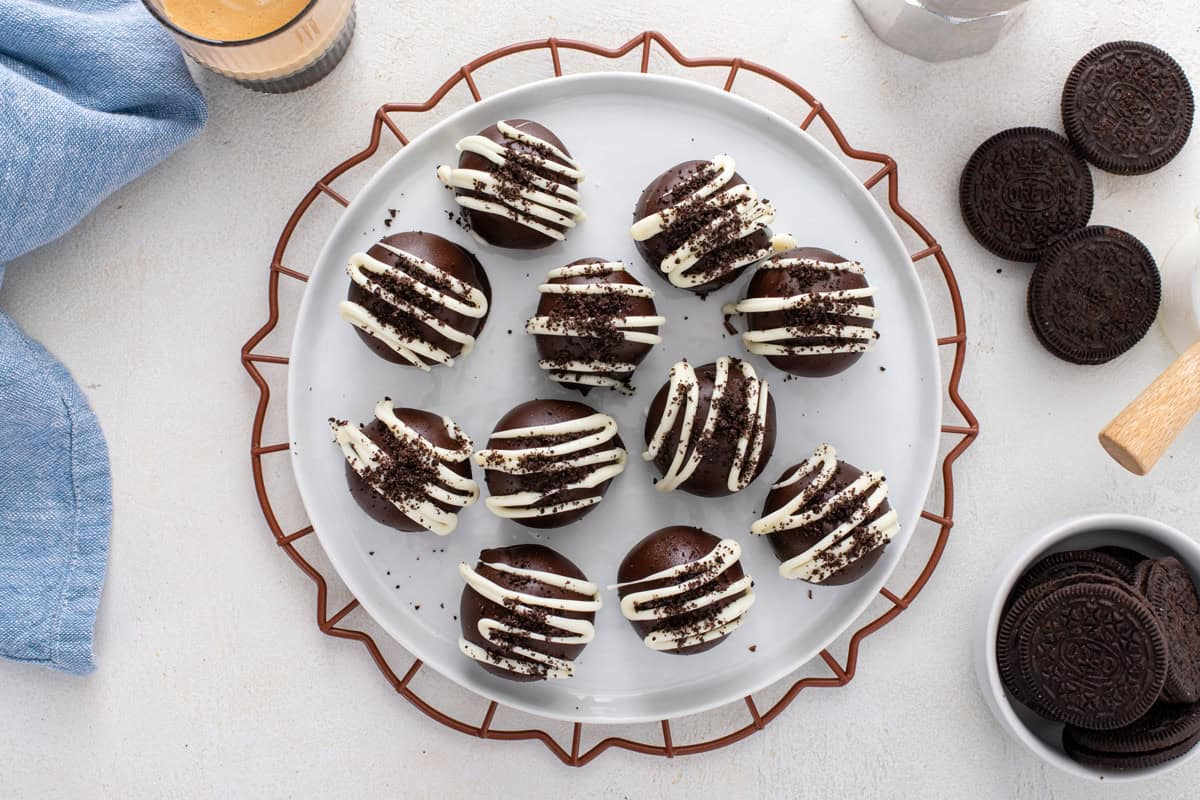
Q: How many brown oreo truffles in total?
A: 11